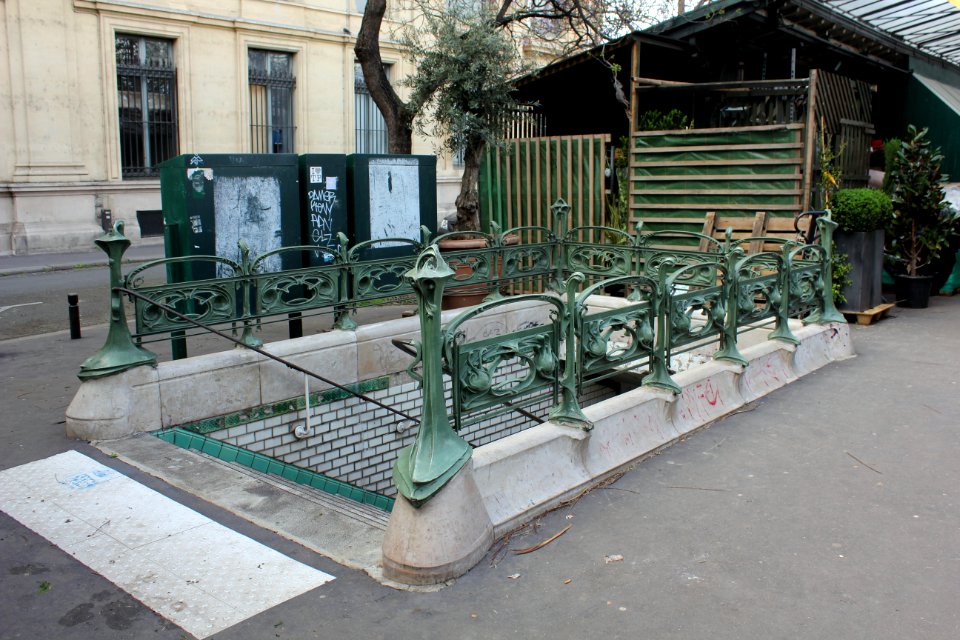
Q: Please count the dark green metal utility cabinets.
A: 3